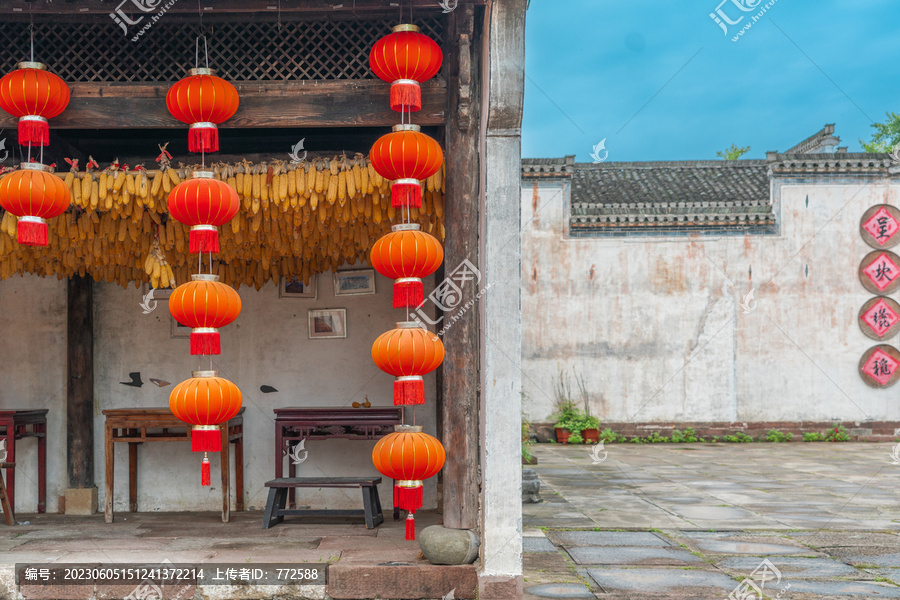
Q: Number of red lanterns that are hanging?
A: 11